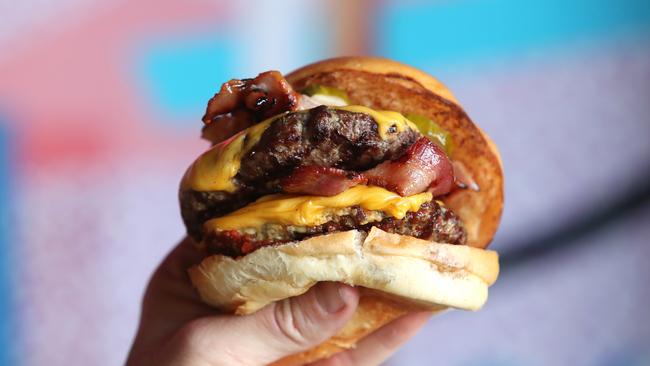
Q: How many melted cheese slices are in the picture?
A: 2